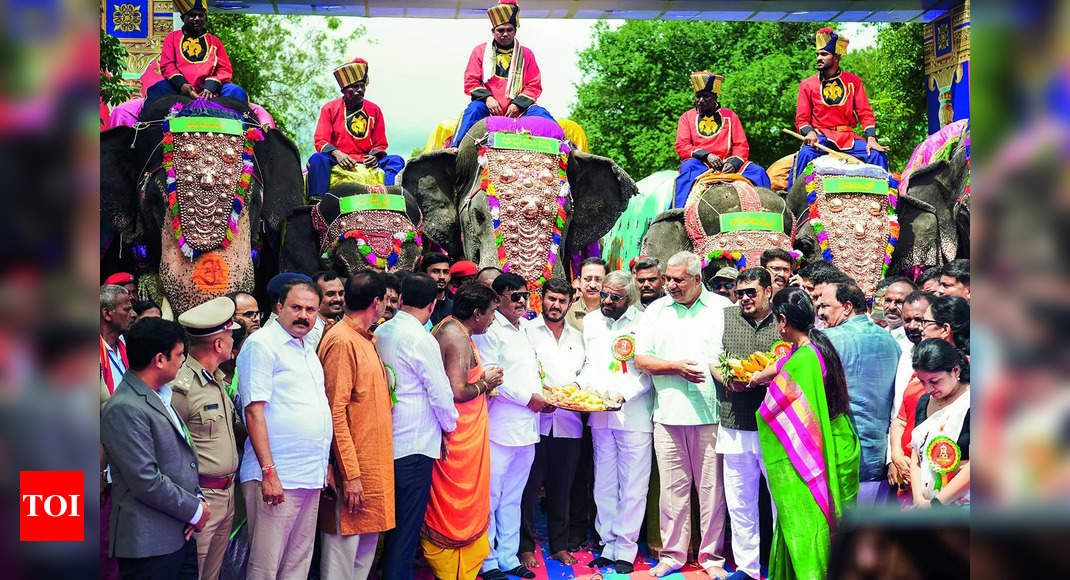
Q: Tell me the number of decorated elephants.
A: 5